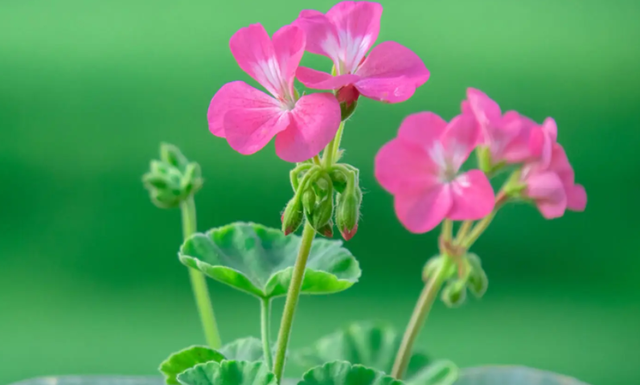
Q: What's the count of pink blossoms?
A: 5